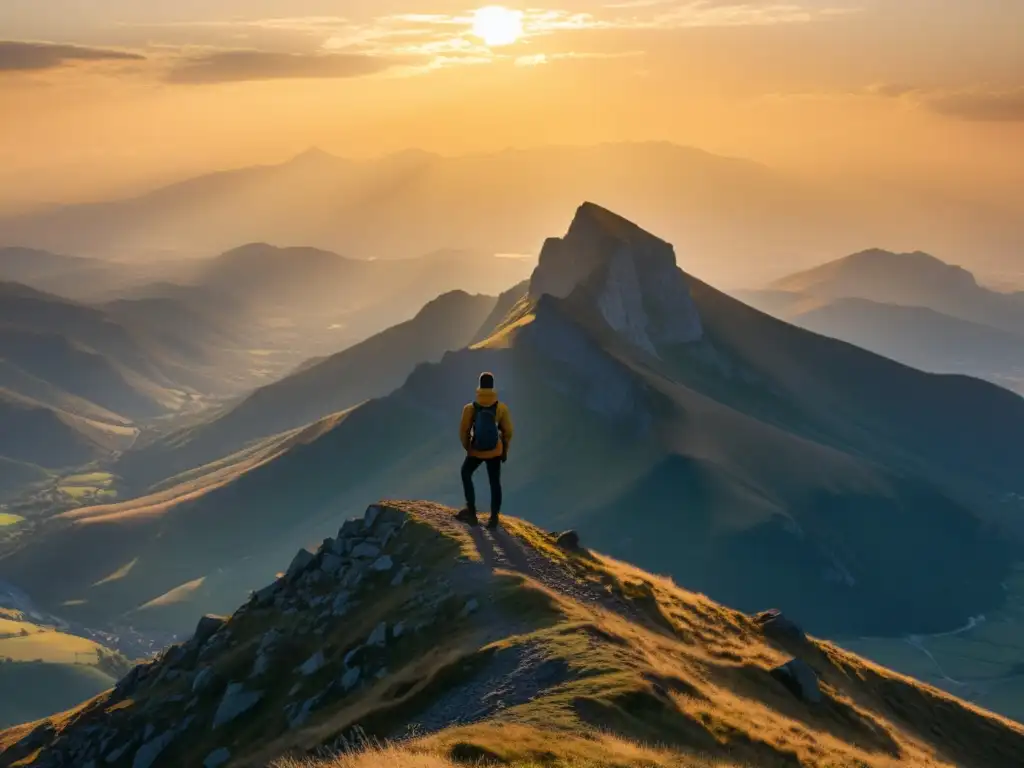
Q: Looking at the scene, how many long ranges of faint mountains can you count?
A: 1